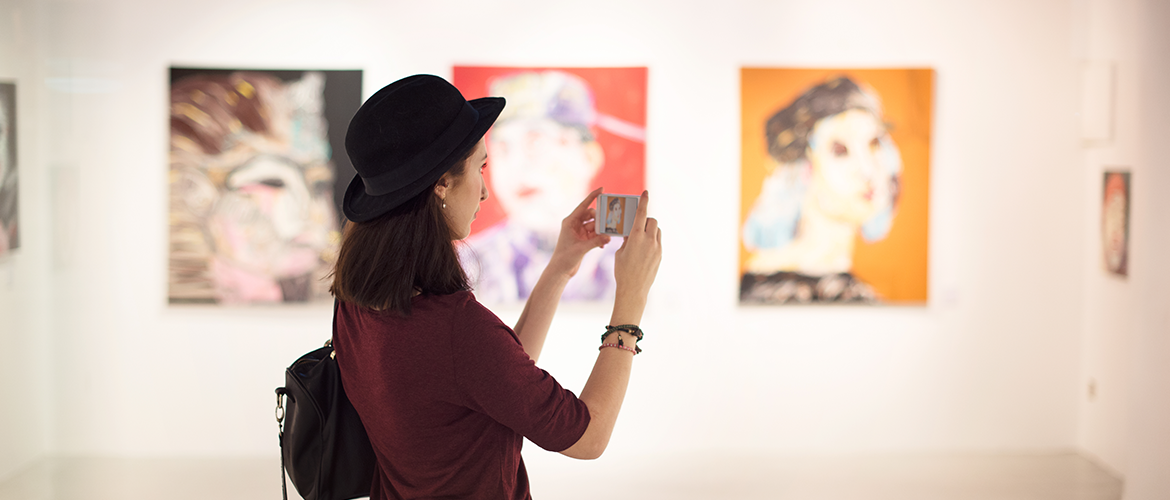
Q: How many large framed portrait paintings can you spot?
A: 3